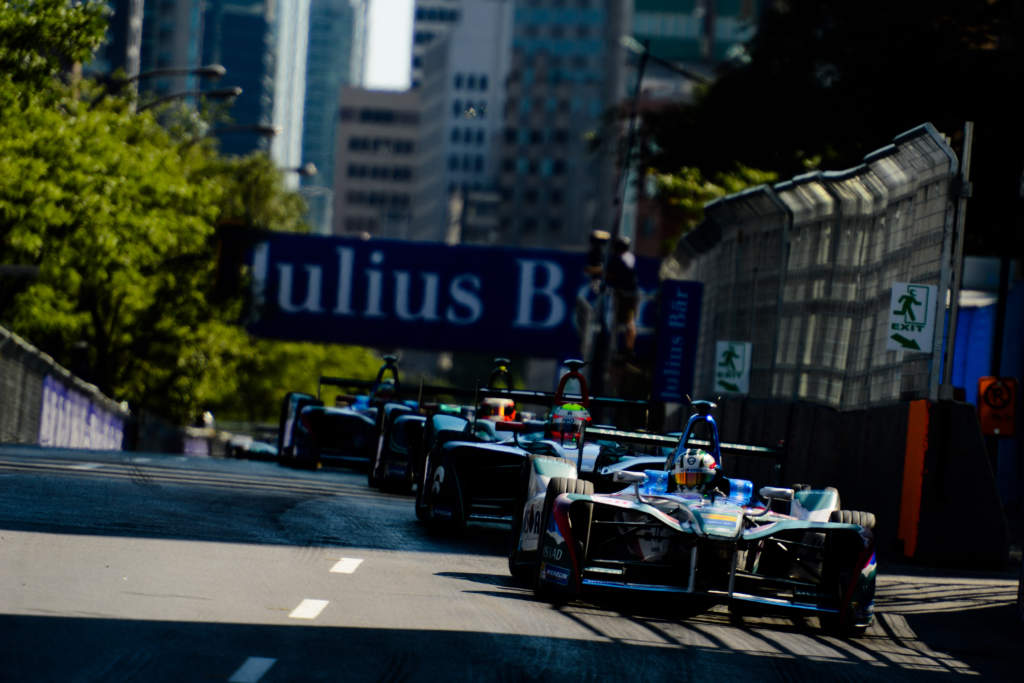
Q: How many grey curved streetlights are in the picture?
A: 4